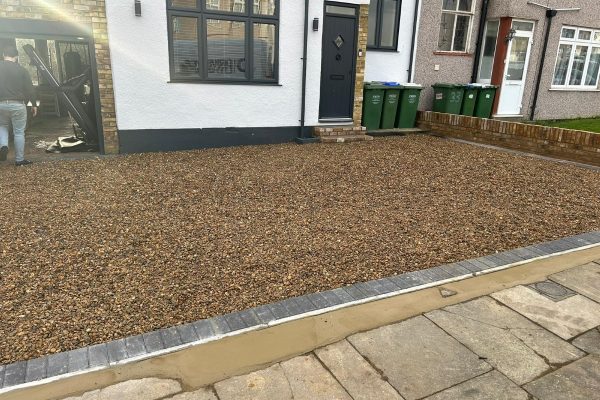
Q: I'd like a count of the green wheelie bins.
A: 6